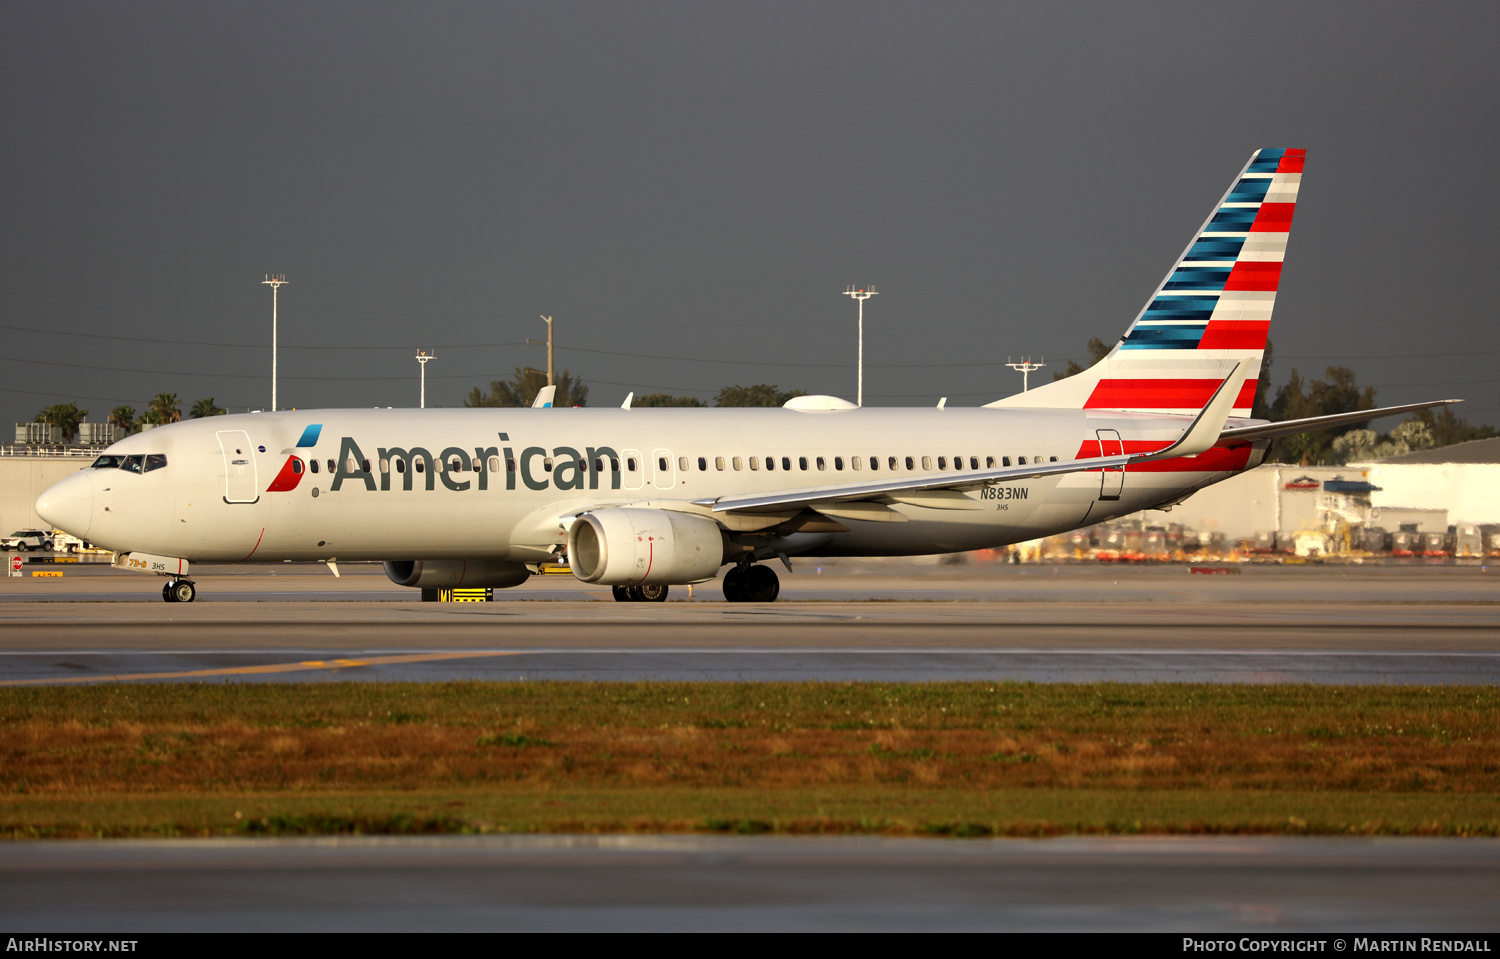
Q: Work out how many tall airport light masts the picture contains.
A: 4